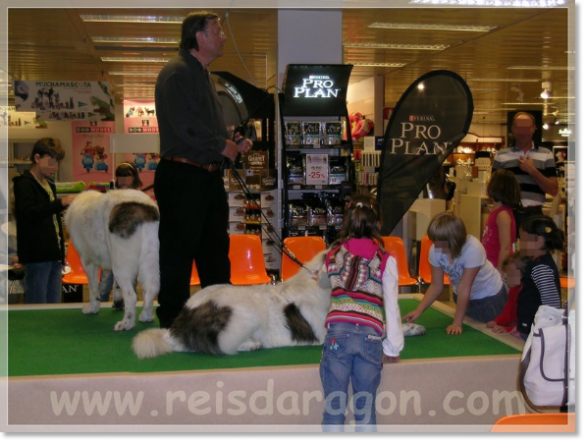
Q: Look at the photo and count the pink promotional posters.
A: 2